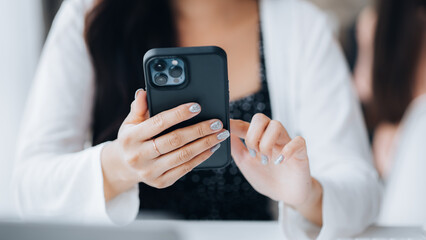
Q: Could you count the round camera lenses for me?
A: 3